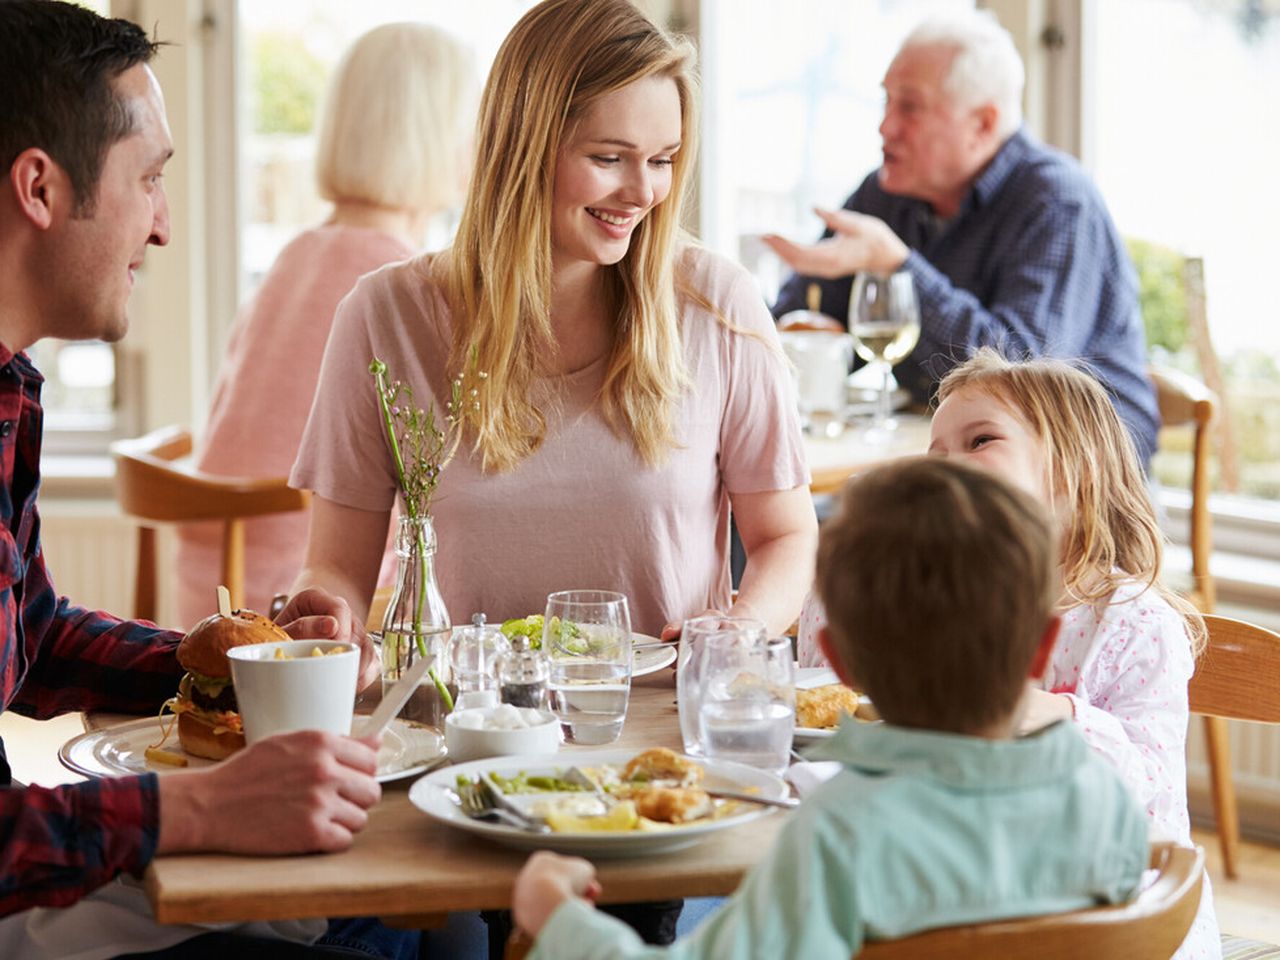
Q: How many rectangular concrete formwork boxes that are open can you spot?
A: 0